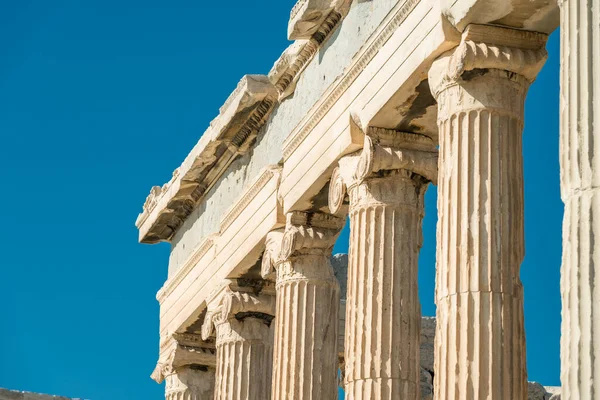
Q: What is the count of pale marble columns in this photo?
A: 6